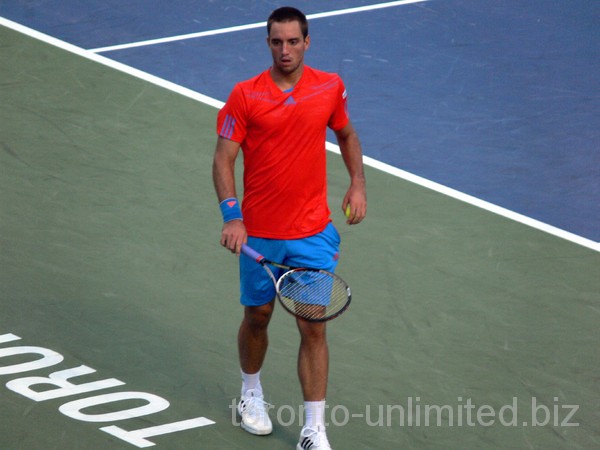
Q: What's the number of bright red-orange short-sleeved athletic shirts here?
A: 1